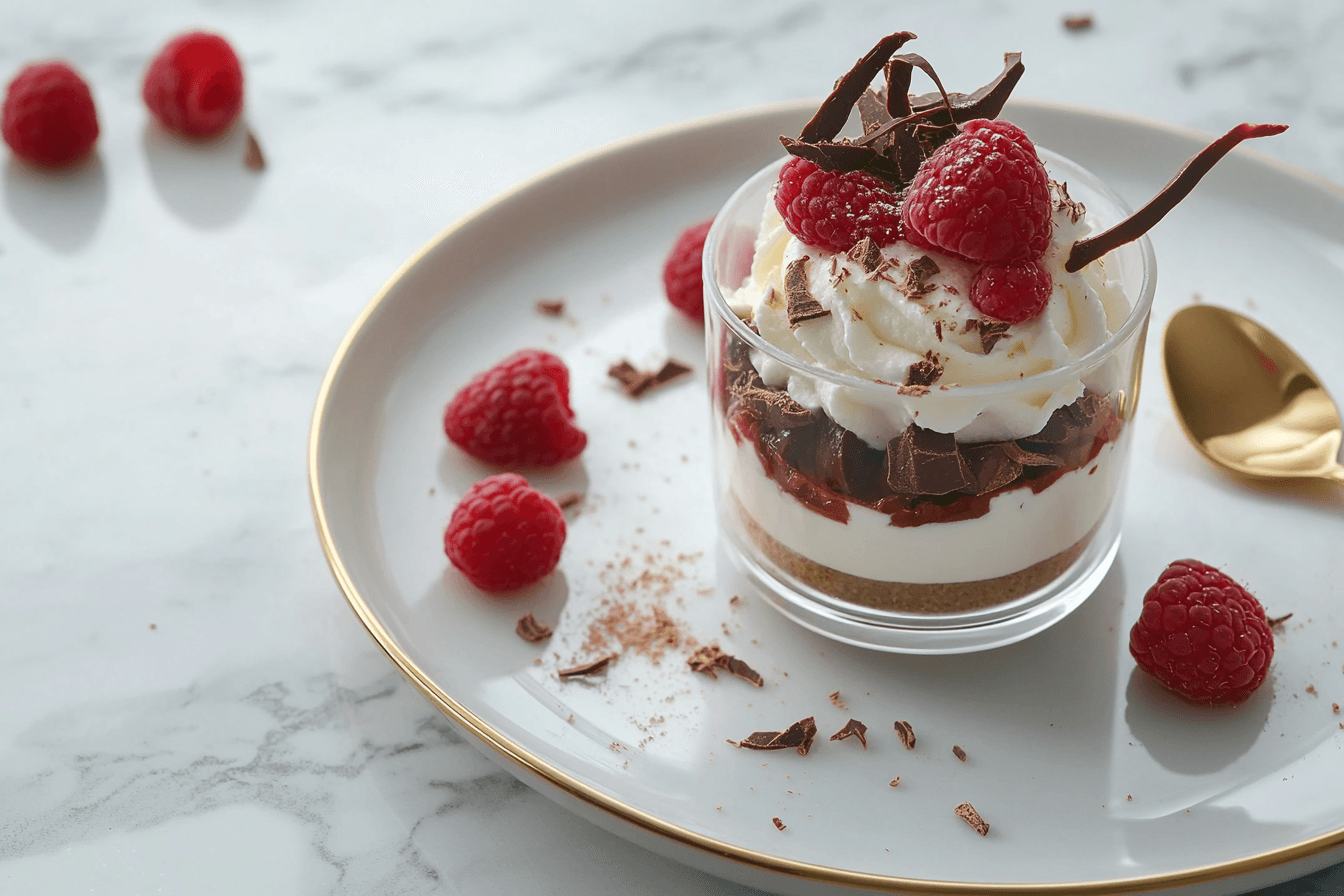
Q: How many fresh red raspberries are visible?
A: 9